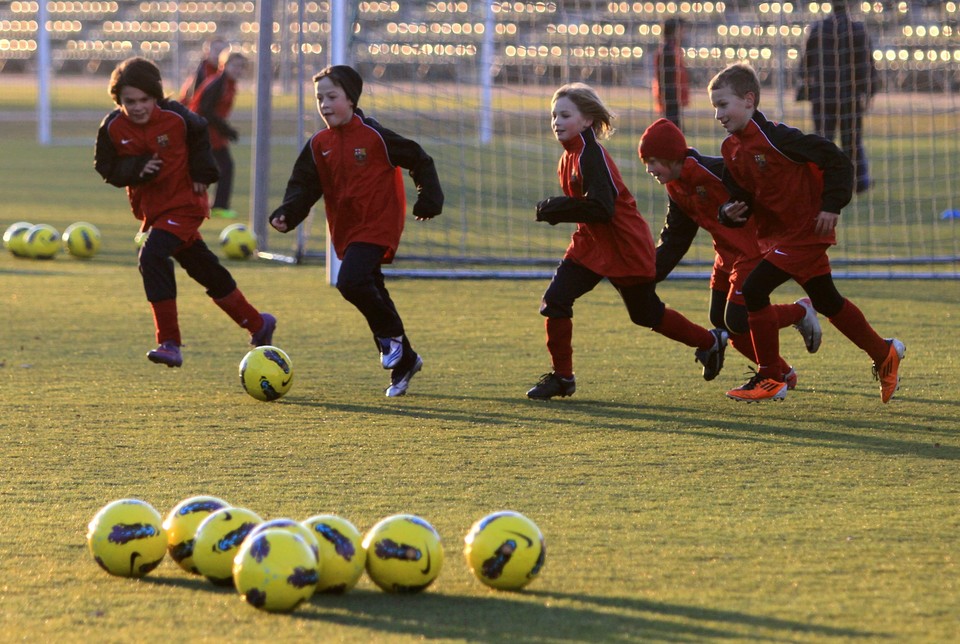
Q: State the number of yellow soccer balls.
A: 14